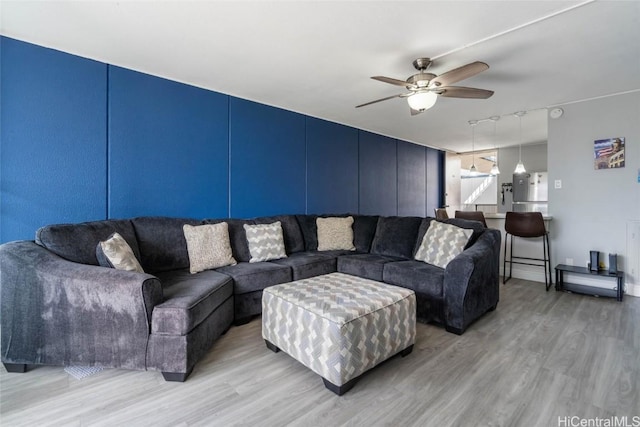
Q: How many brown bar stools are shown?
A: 3